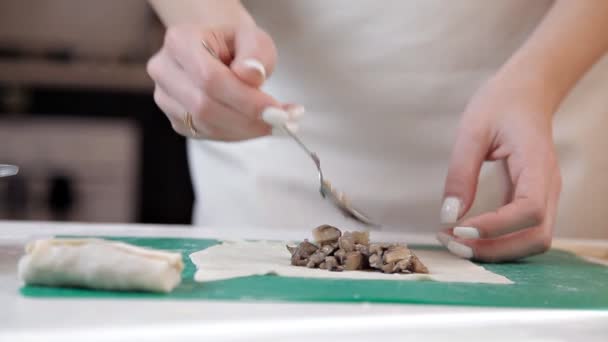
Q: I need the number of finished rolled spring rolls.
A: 1